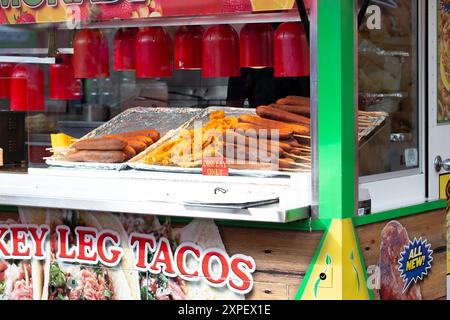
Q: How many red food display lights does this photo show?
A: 10